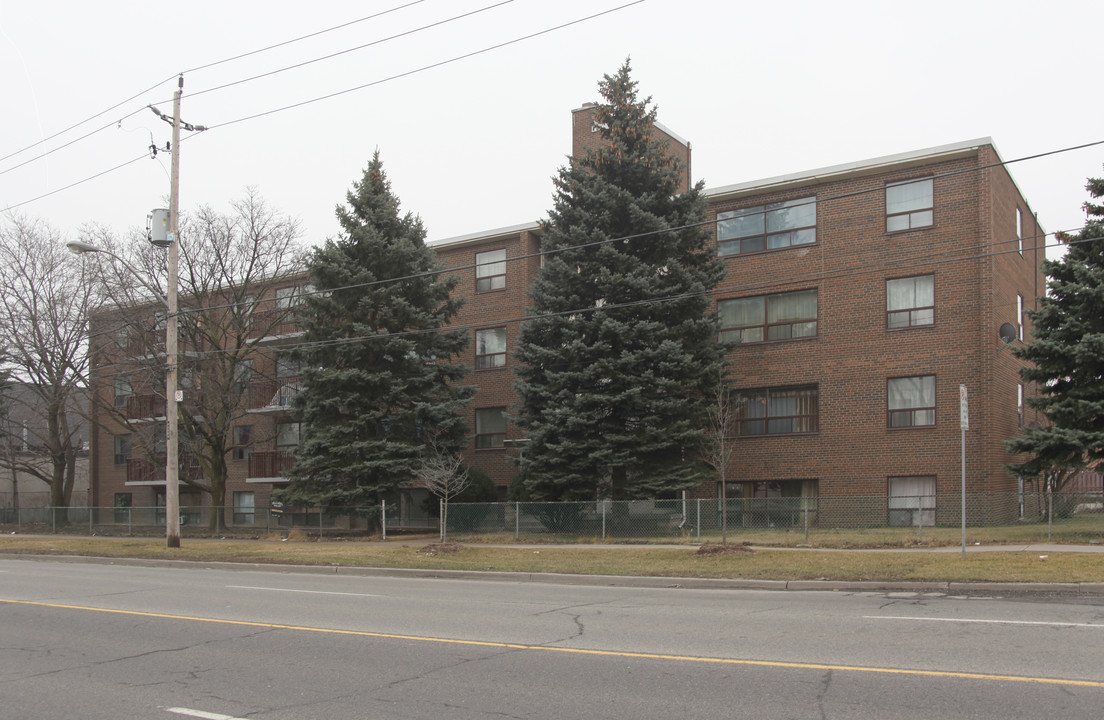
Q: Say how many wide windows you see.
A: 4